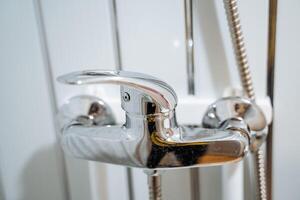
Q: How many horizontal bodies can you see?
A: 1